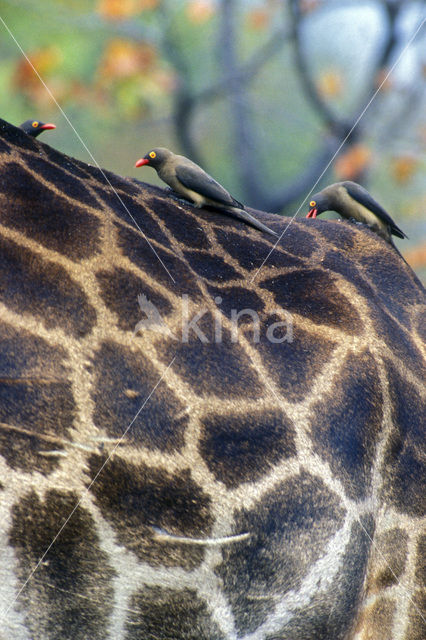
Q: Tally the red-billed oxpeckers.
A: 3